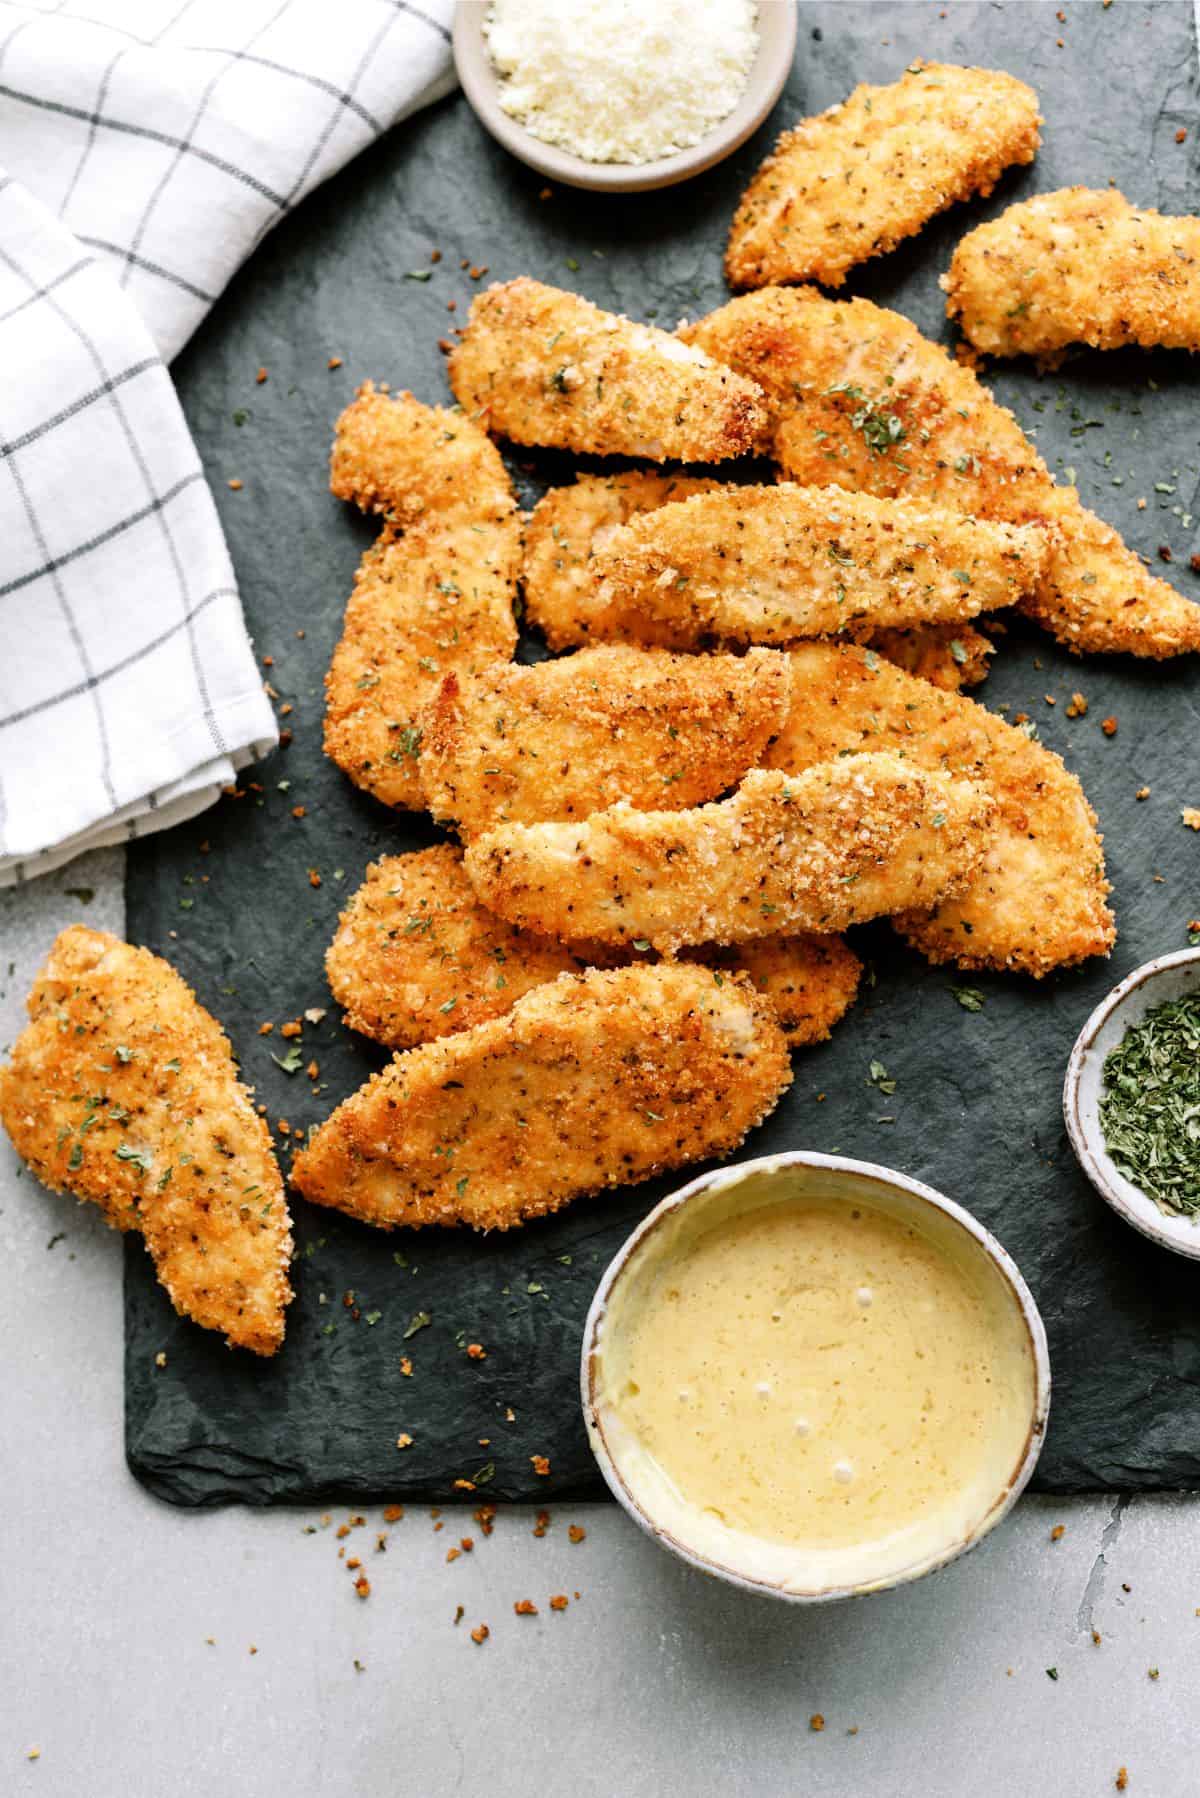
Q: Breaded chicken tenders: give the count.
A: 13